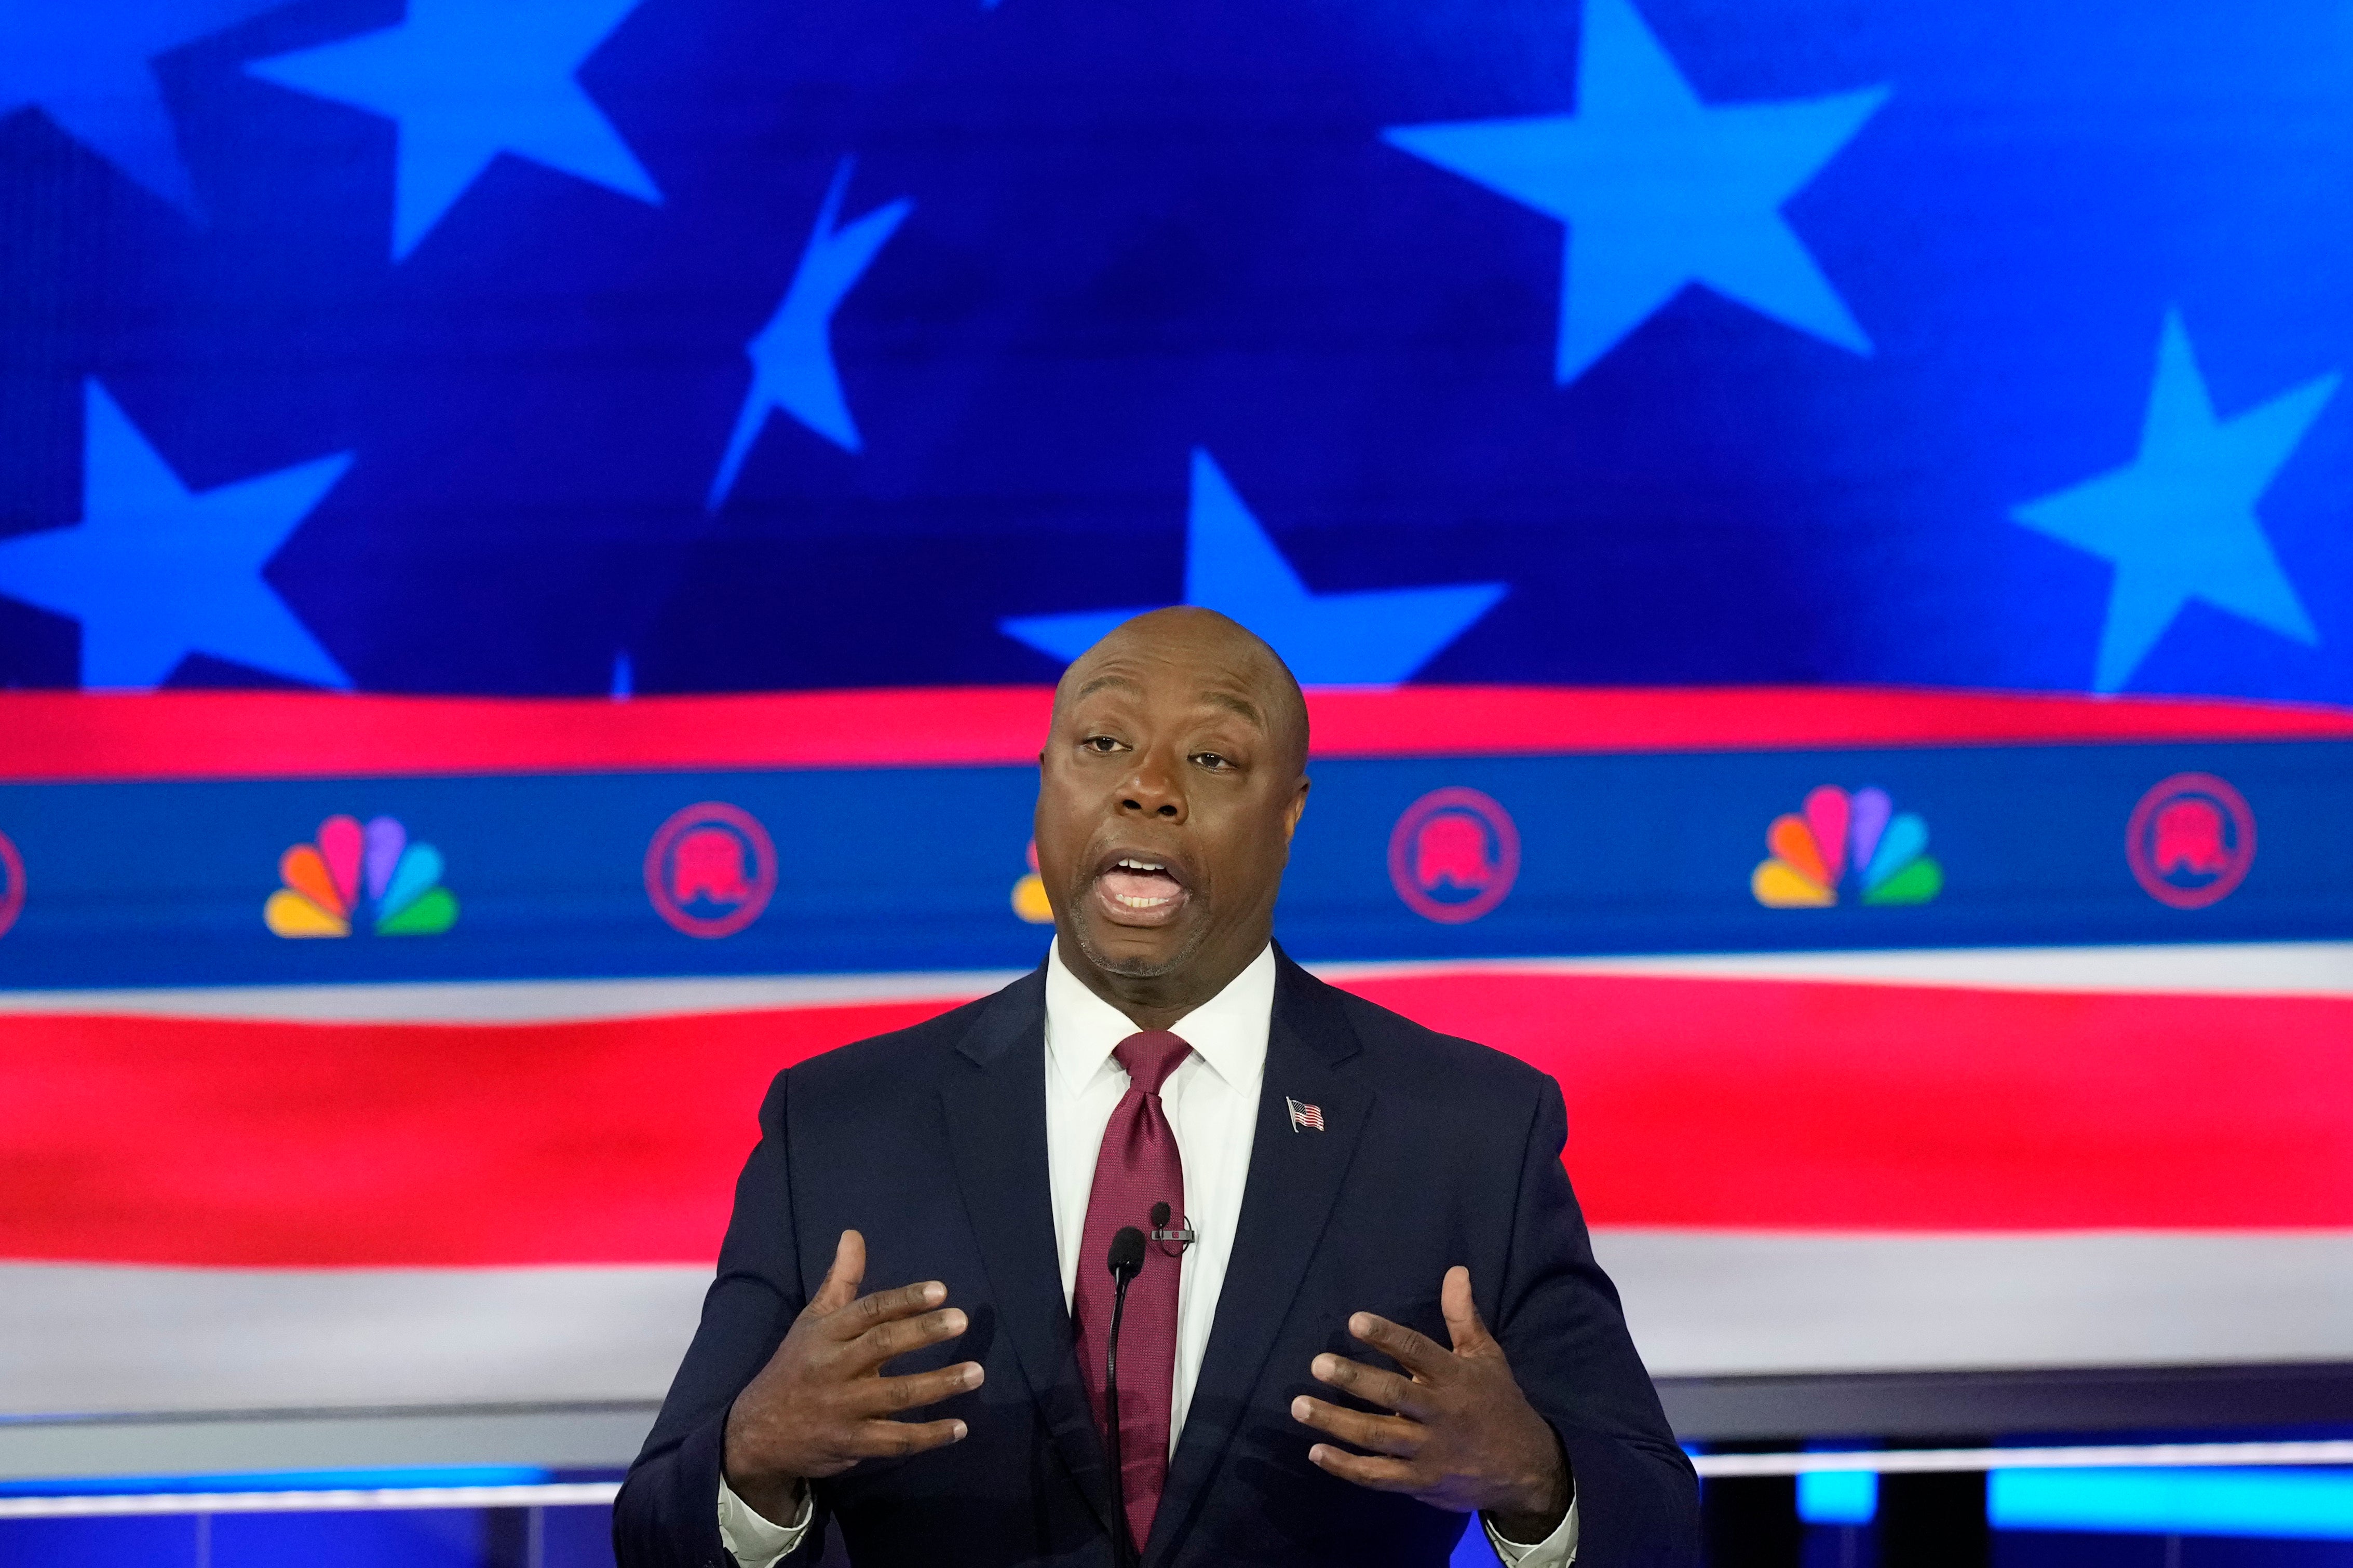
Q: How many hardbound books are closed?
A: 0